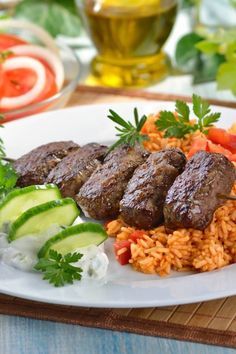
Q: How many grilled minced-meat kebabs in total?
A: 5